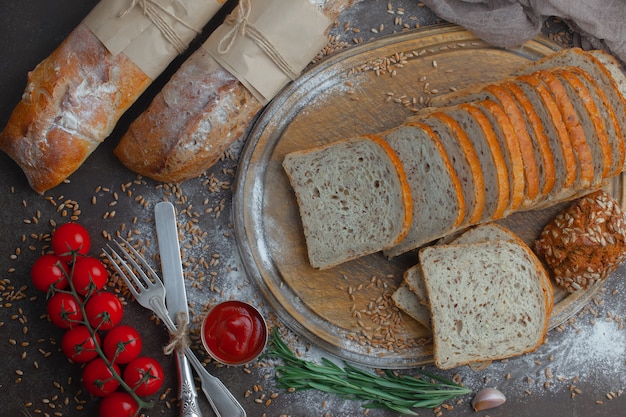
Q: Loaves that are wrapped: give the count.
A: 2